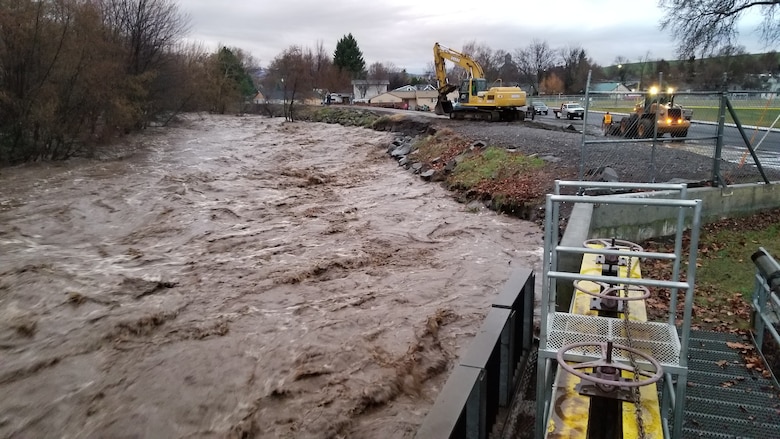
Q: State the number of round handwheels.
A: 3